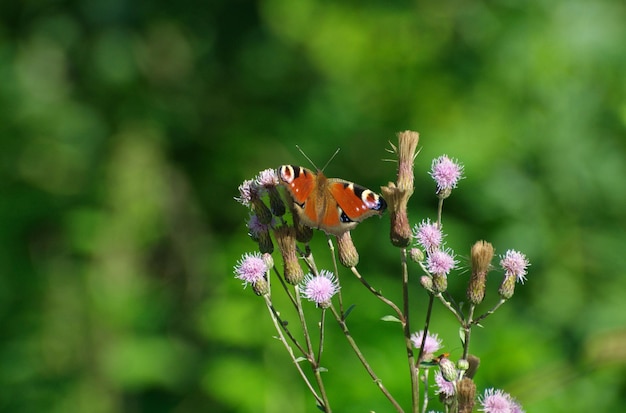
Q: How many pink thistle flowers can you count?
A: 12